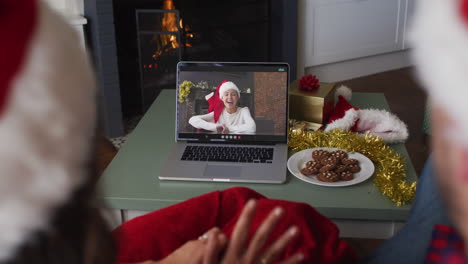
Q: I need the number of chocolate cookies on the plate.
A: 11